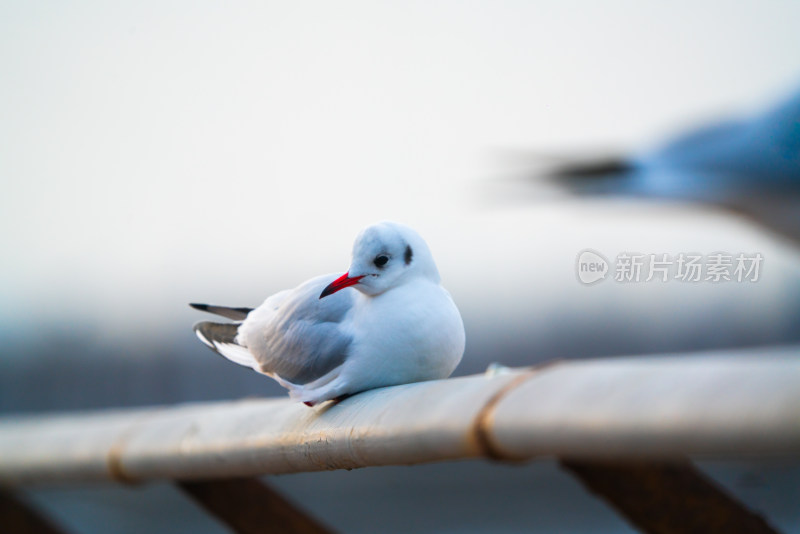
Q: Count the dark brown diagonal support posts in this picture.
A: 3